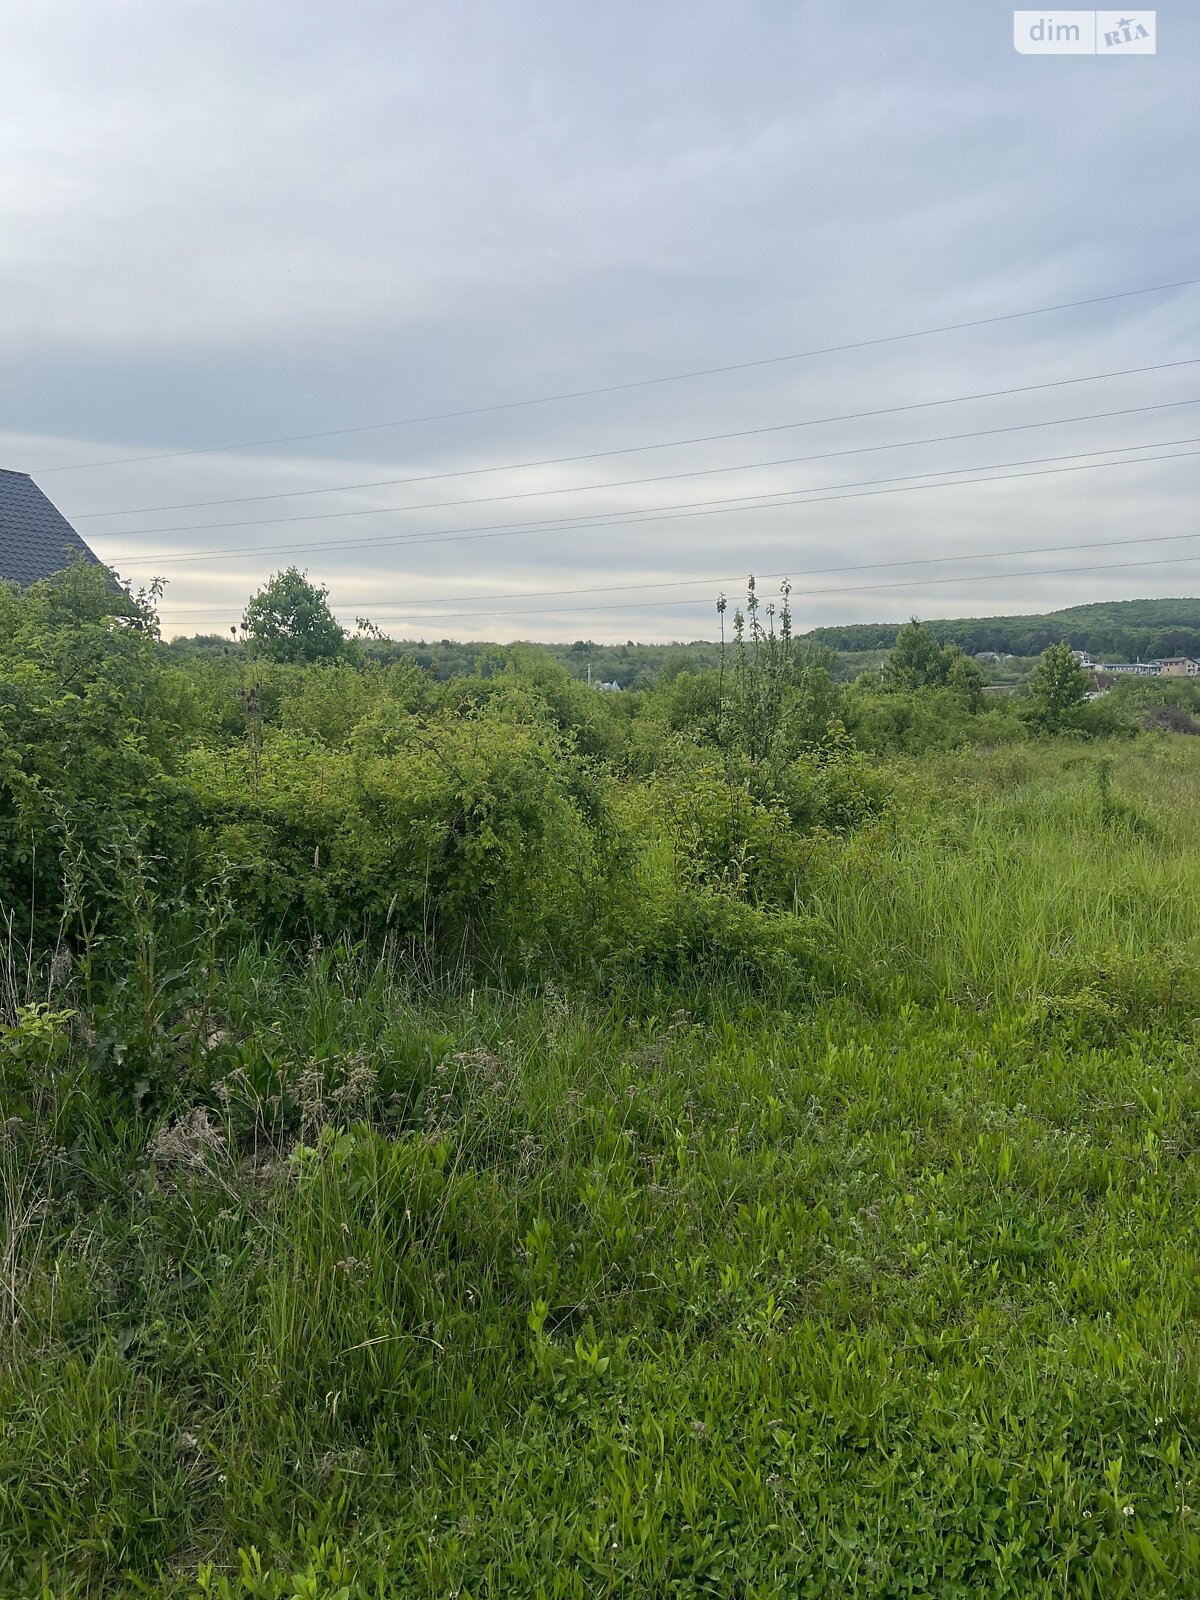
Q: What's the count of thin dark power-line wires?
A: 7